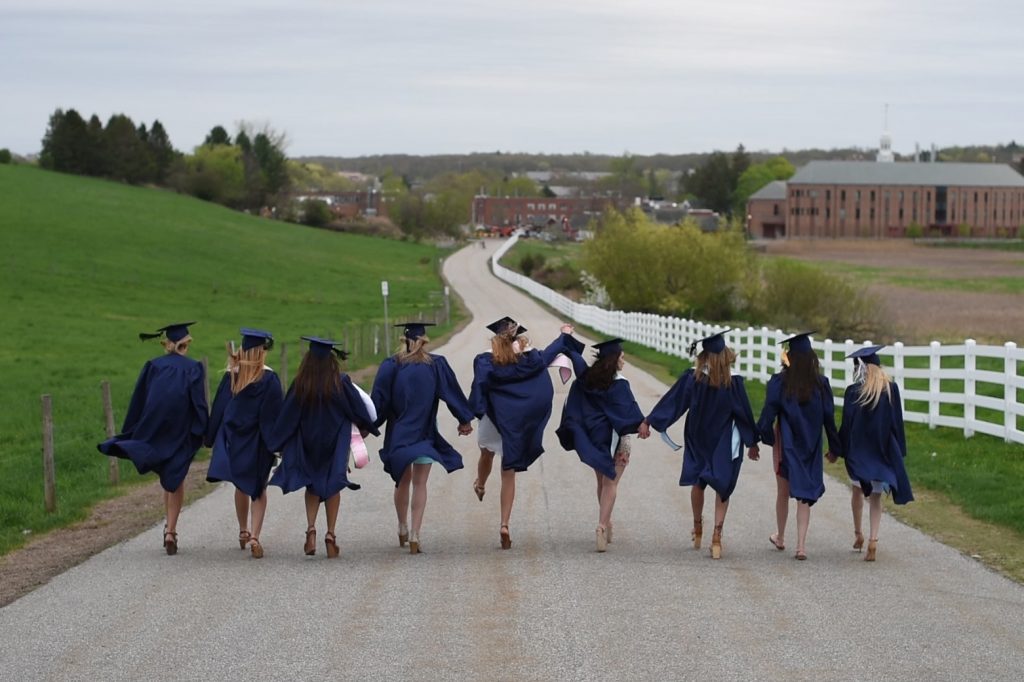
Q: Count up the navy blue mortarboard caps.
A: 9